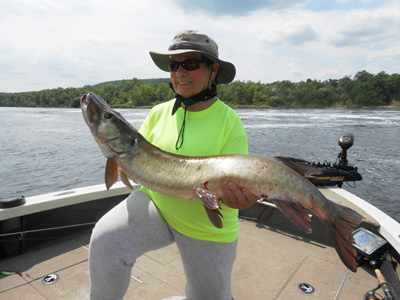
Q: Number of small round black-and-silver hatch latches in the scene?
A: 2